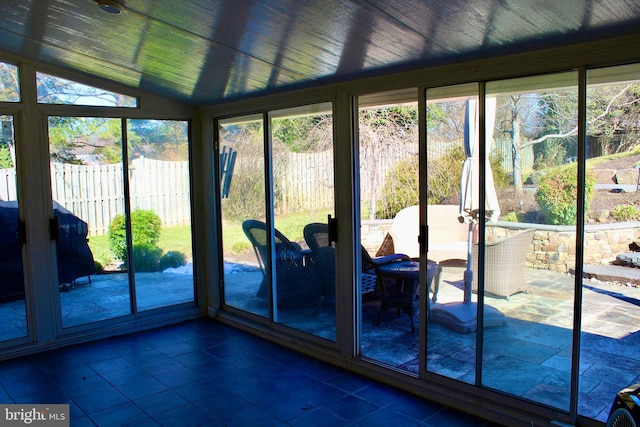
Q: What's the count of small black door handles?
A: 4